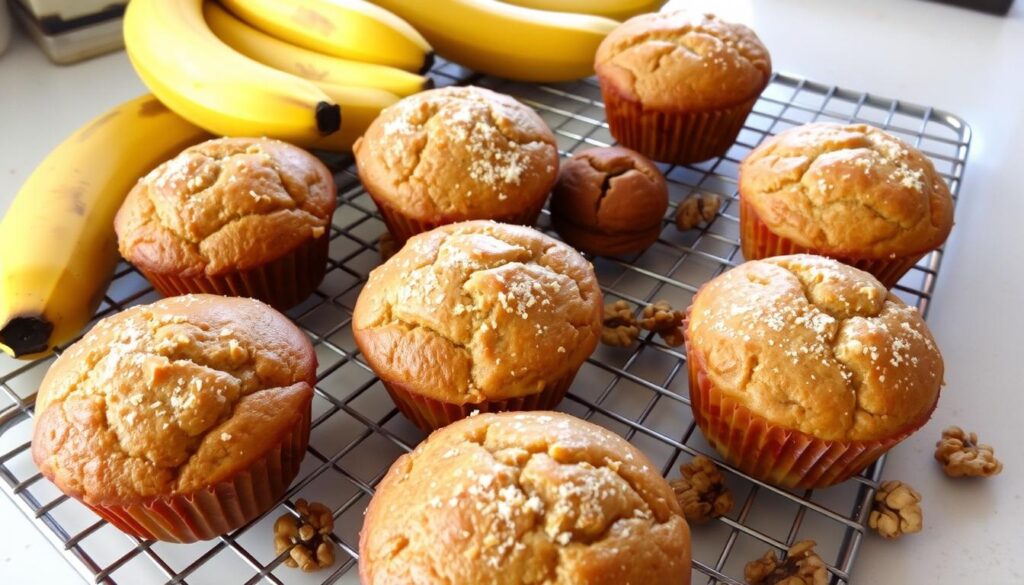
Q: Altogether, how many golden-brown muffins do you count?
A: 8